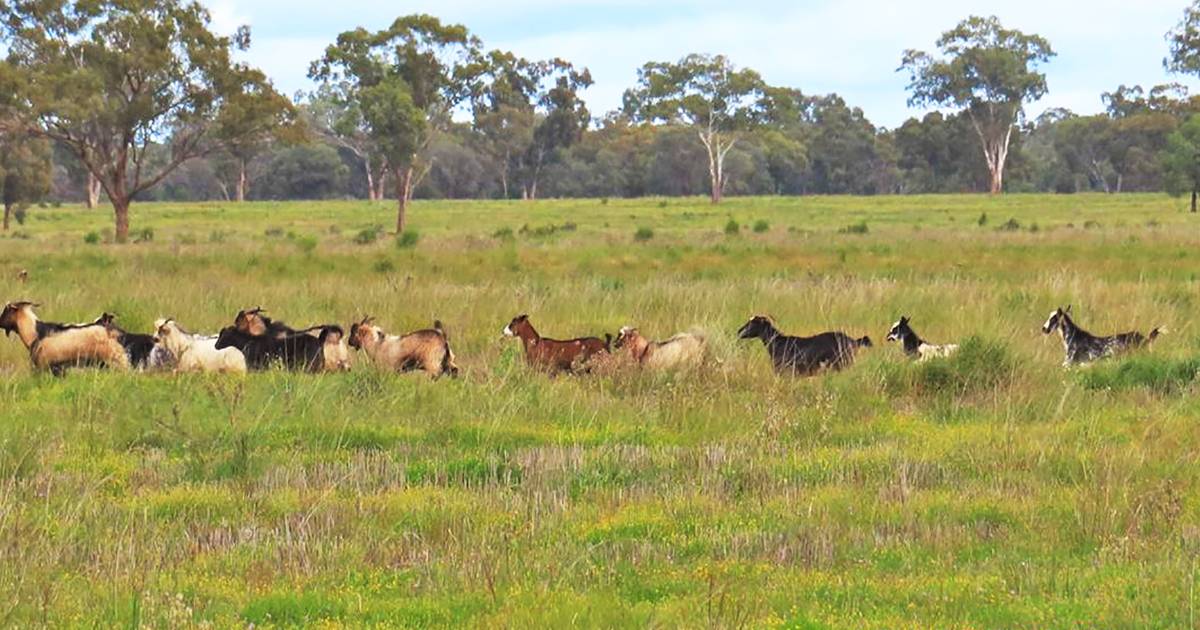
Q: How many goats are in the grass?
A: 11